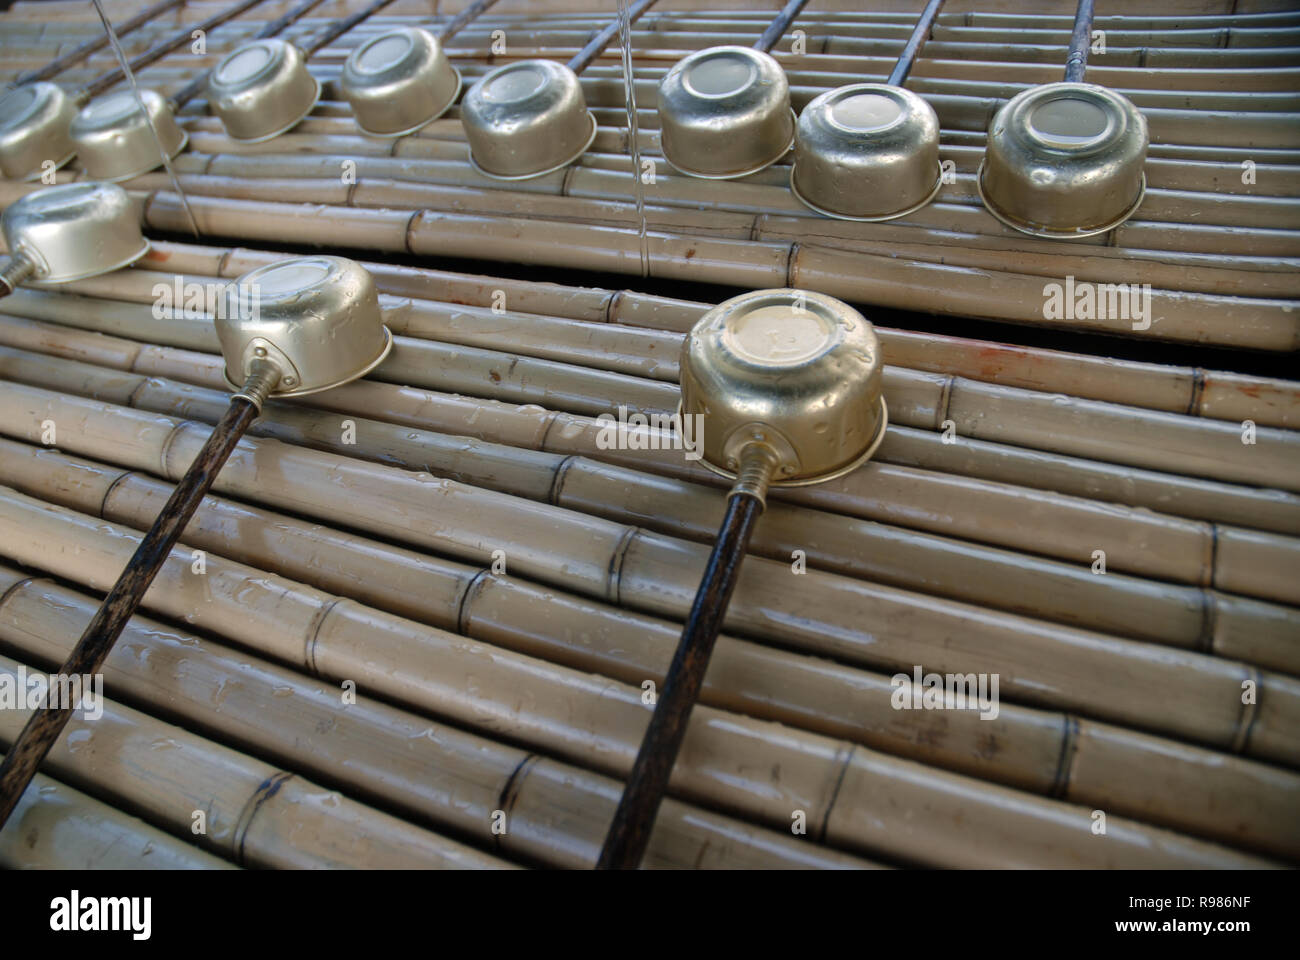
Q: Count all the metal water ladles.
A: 11